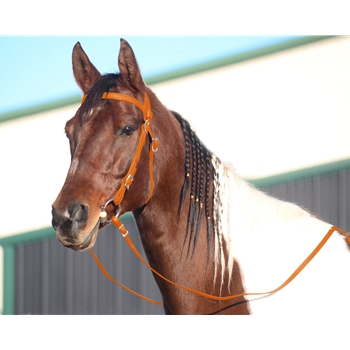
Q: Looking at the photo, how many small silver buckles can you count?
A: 4